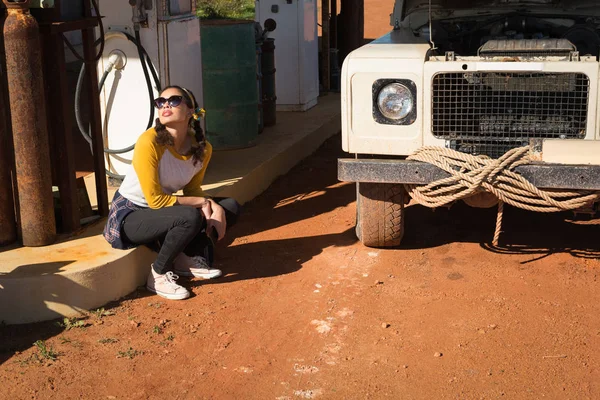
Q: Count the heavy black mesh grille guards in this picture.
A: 1